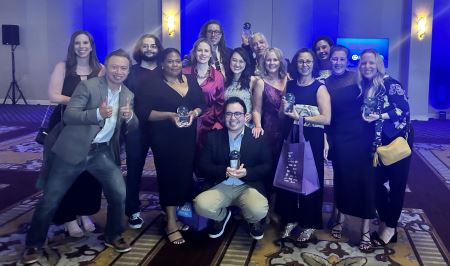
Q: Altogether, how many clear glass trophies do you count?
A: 5